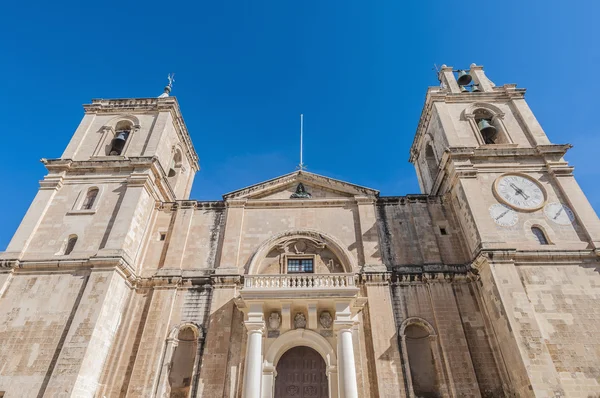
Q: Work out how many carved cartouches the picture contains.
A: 3